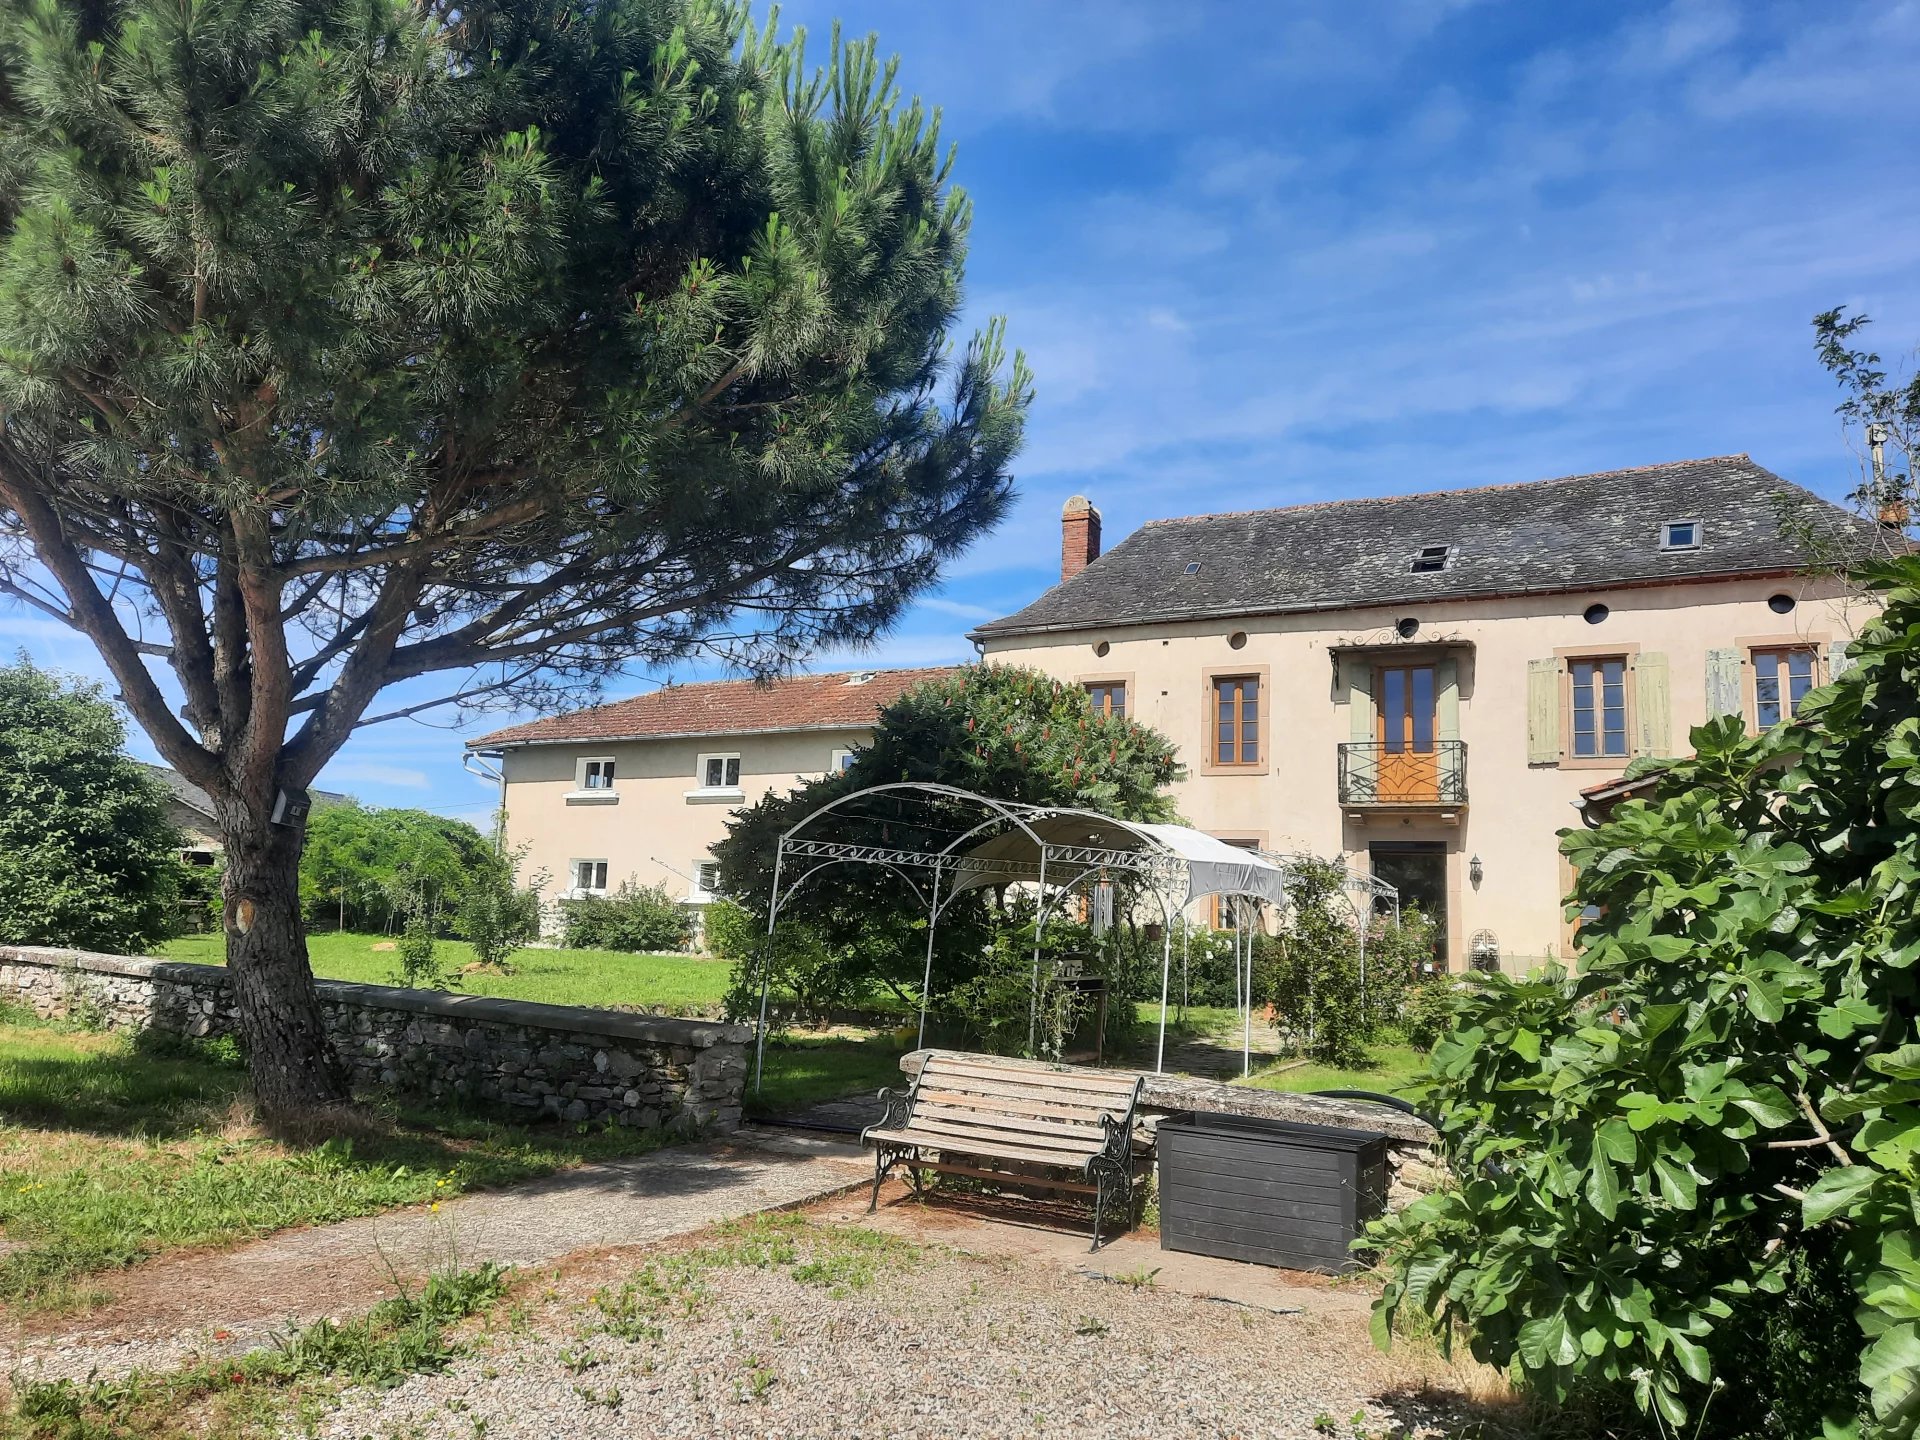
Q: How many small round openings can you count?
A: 5